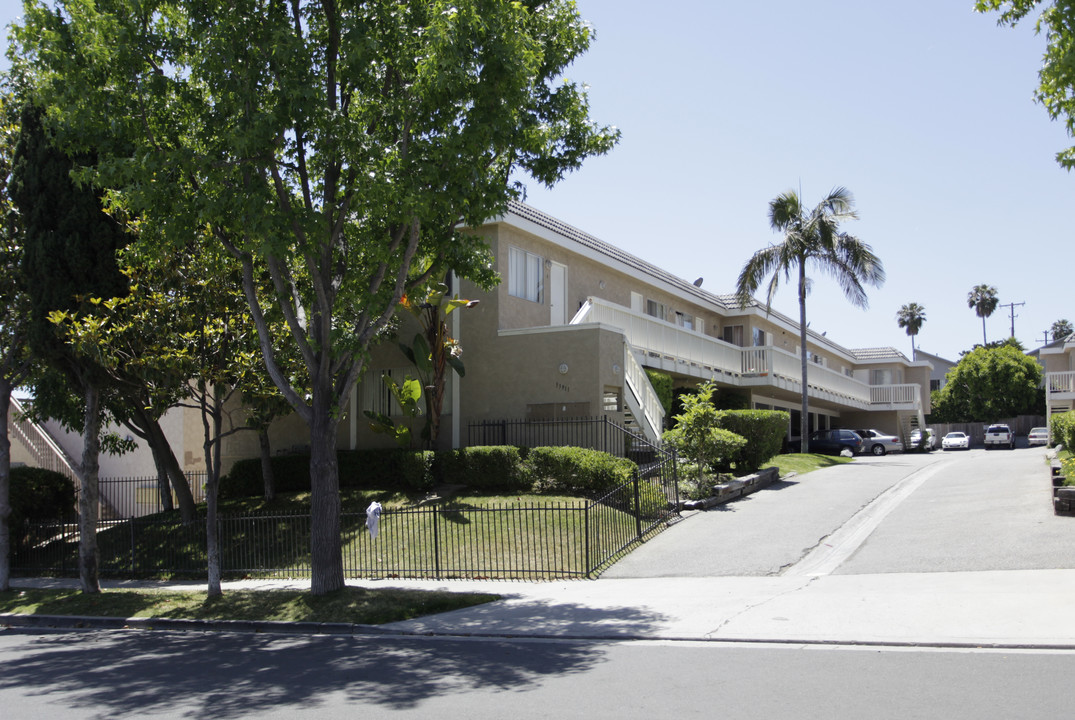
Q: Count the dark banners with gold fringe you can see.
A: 0